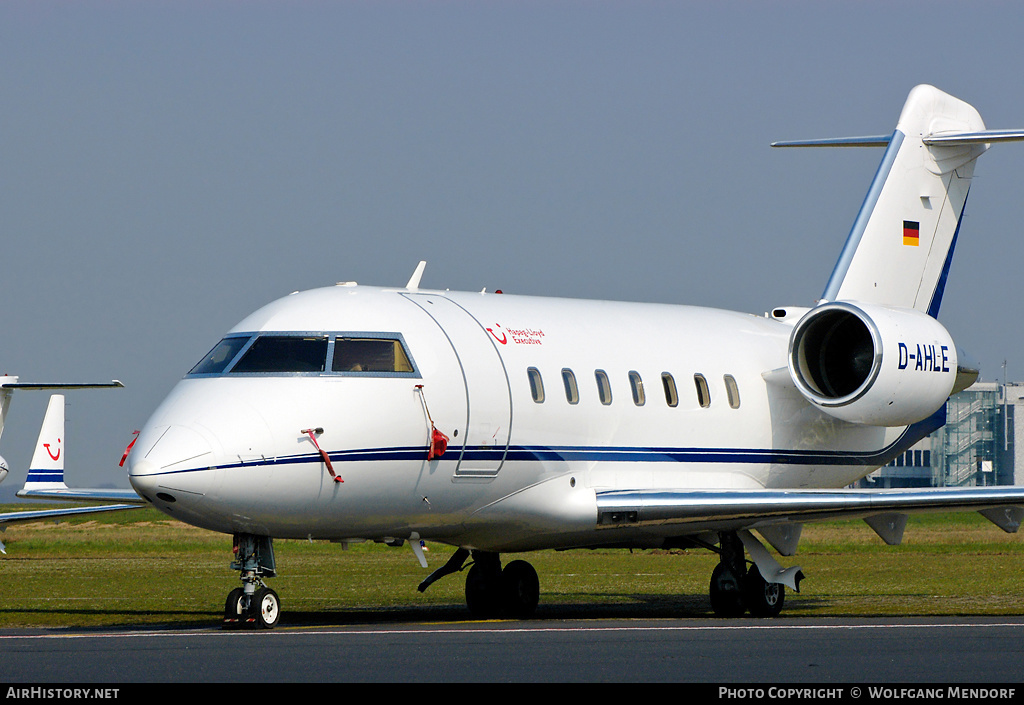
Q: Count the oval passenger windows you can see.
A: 7